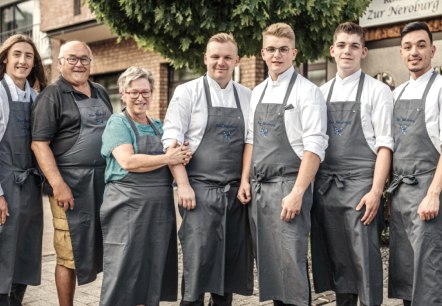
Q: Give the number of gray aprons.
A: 7